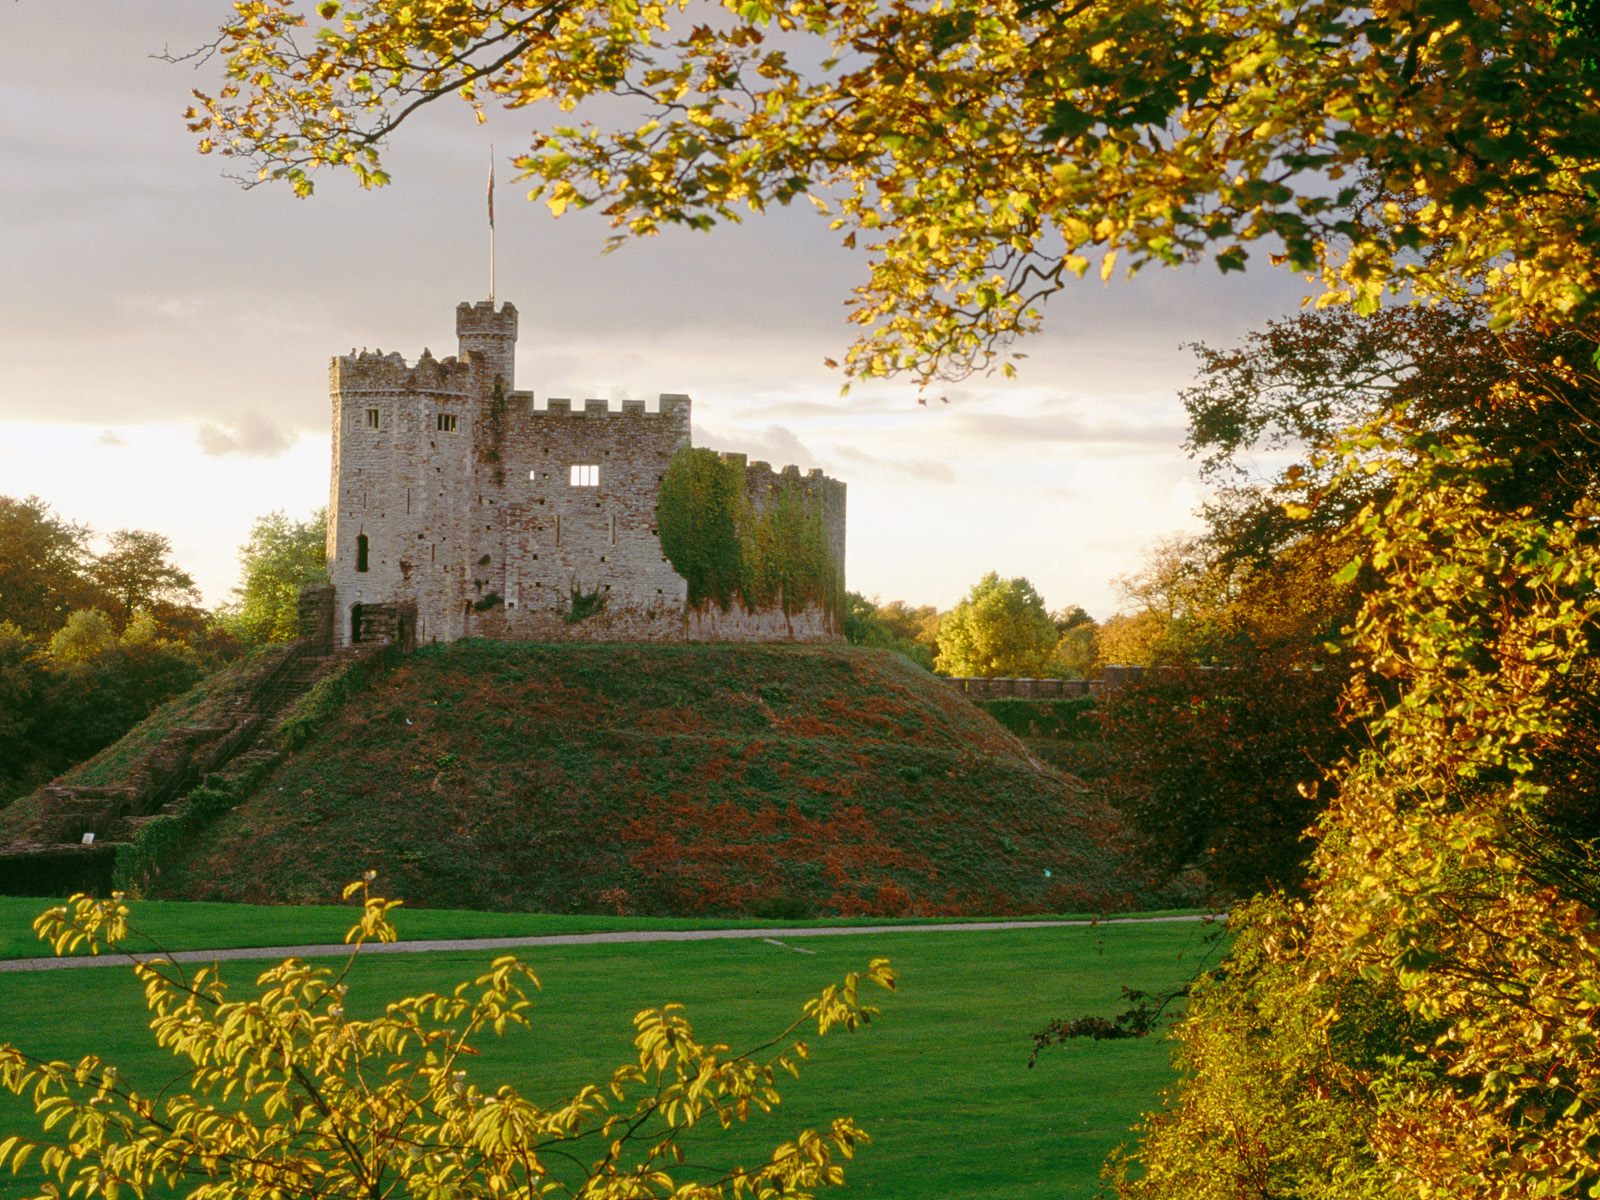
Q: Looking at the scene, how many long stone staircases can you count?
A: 1